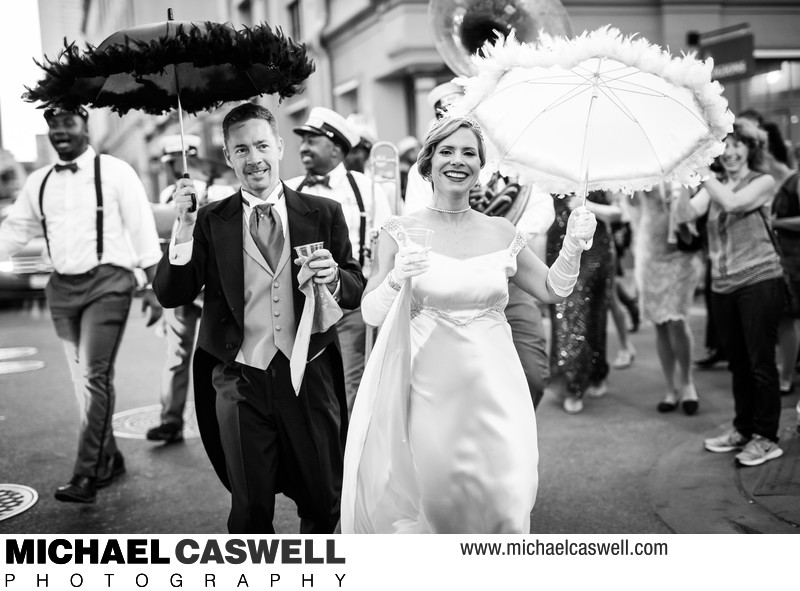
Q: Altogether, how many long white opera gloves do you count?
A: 2